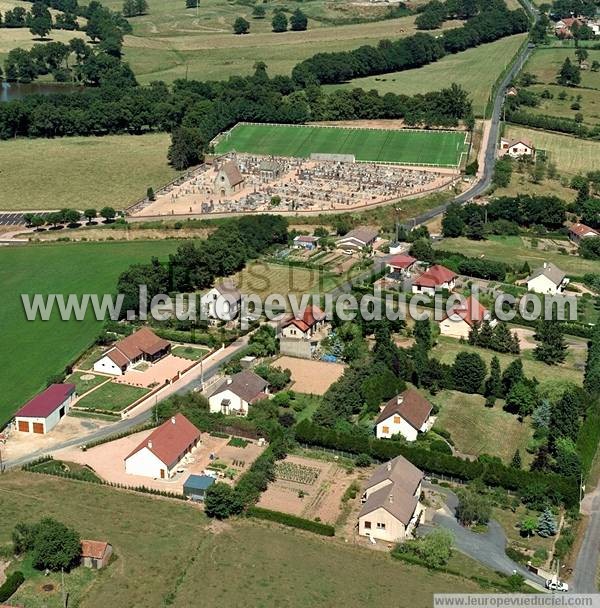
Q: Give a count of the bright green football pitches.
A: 1